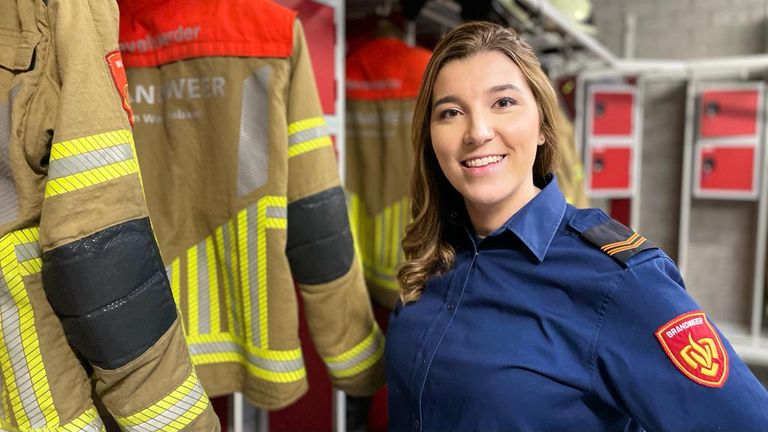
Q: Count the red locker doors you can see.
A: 4